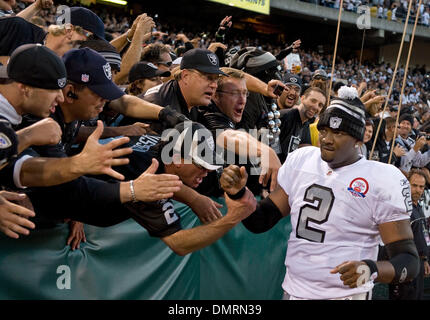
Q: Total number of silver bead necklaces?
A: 1